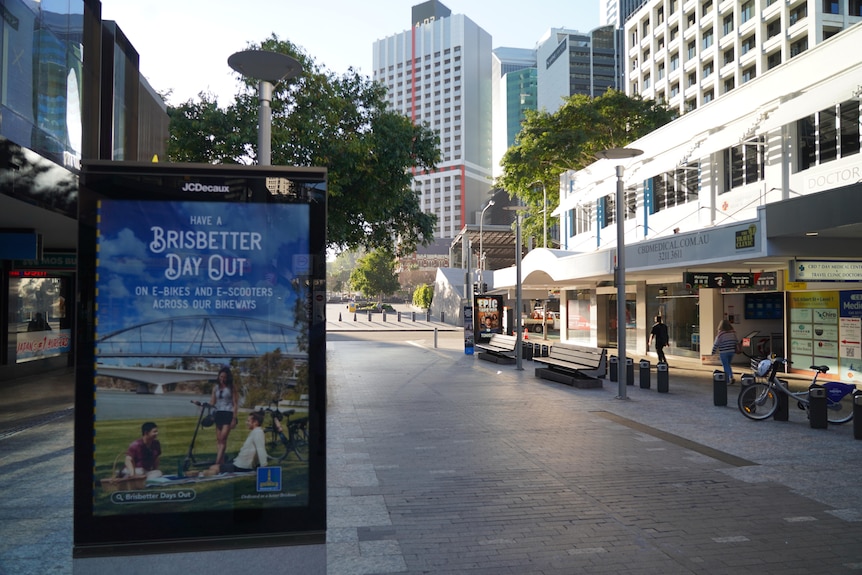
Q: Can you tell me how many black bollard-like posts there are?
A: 13